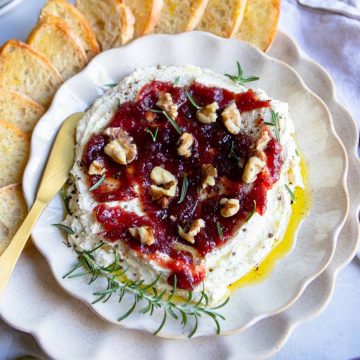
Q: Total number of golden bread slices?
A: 11